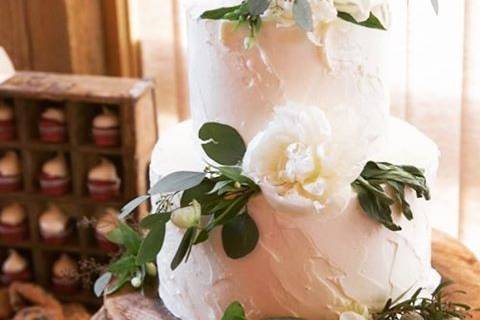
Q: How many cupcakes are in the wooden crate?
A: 11